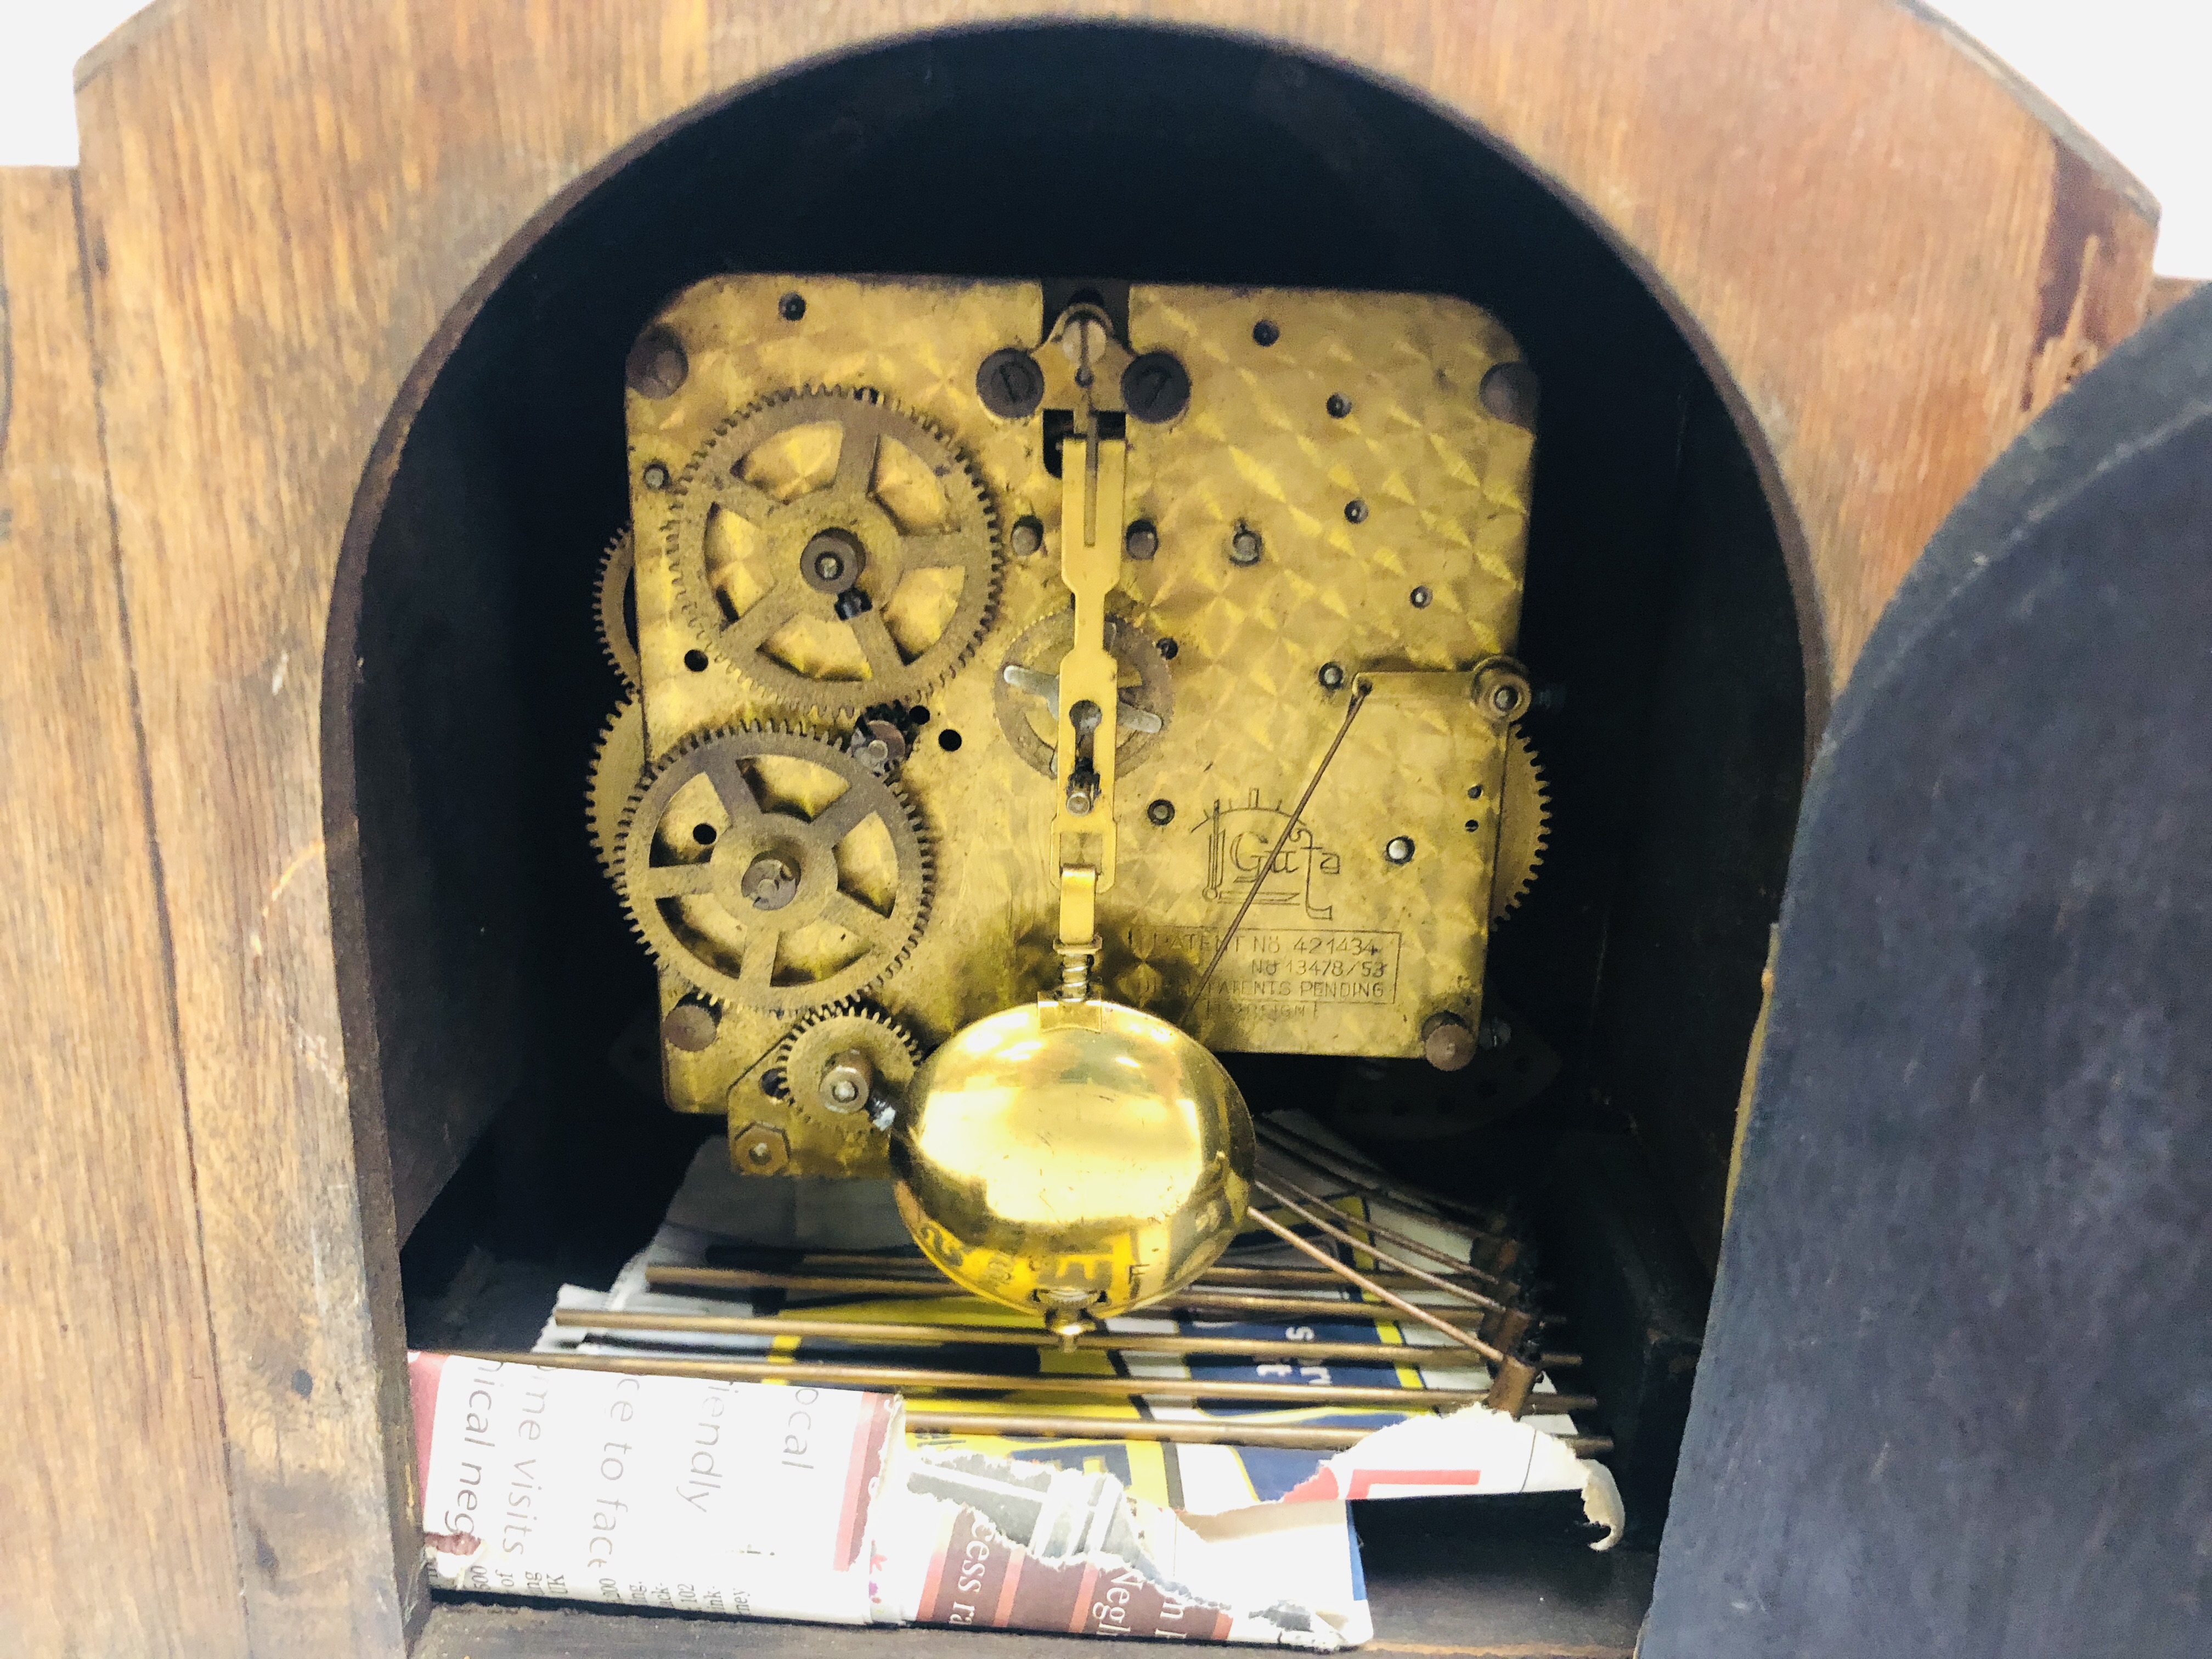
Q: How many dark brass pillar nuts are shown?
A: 4